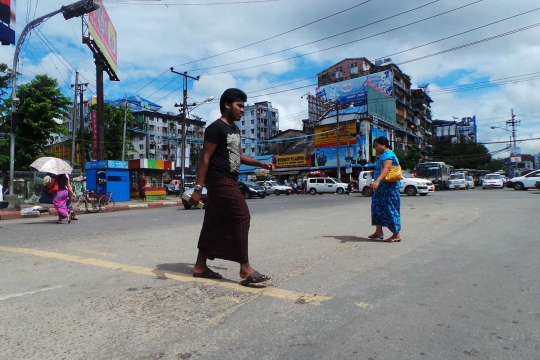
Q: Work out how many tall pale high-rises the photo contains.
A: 2